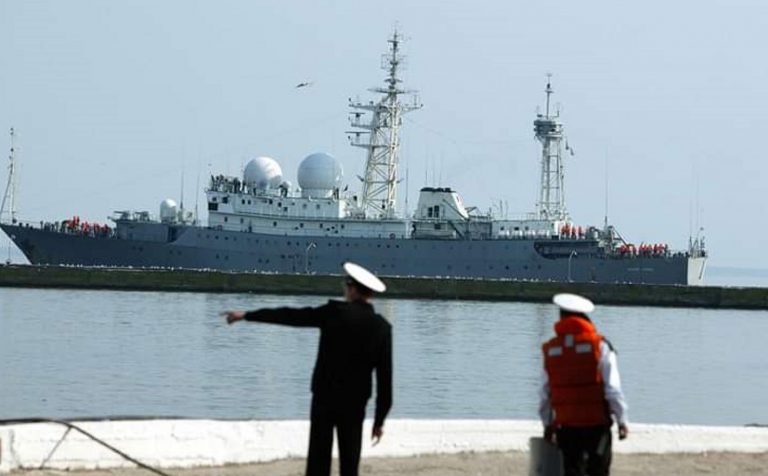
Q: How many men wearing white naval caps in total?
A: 2